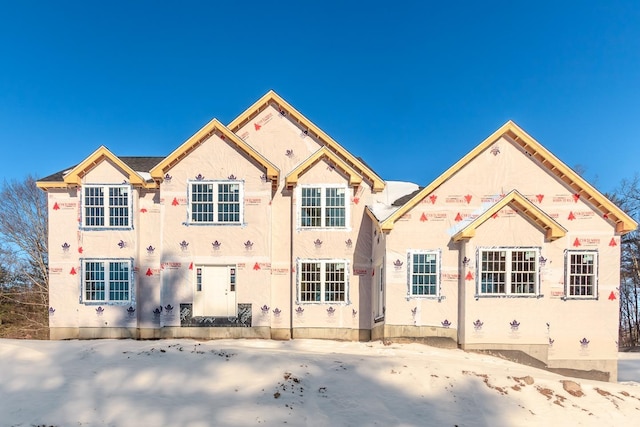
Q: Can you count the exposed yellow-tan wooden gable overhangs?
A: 6